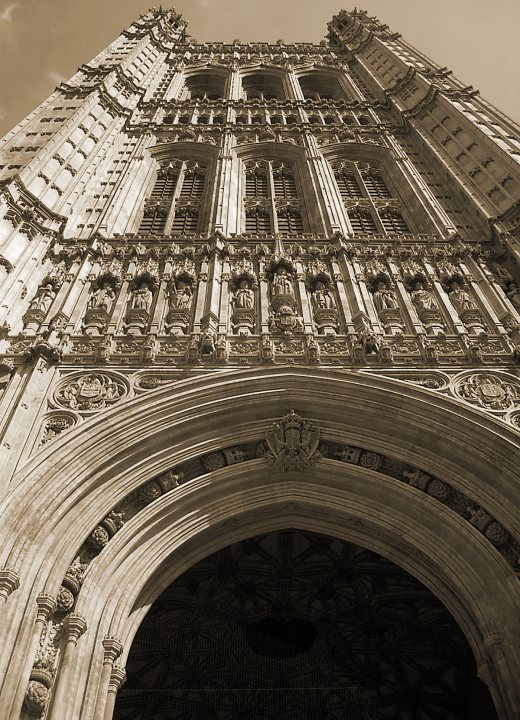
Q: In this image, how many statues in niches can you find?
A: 11